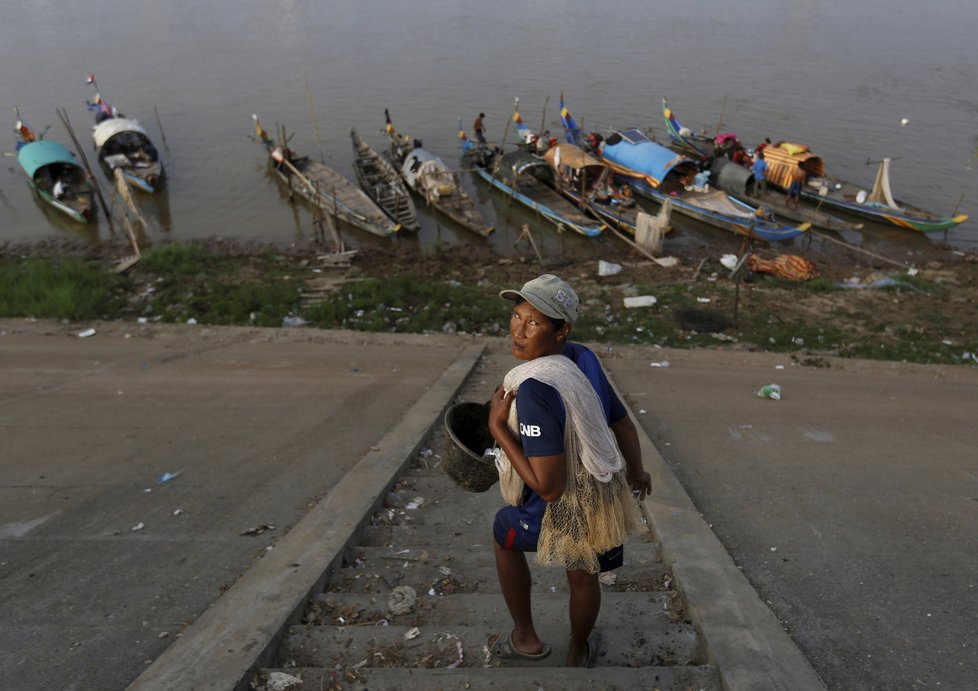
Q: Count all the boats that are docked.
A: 10